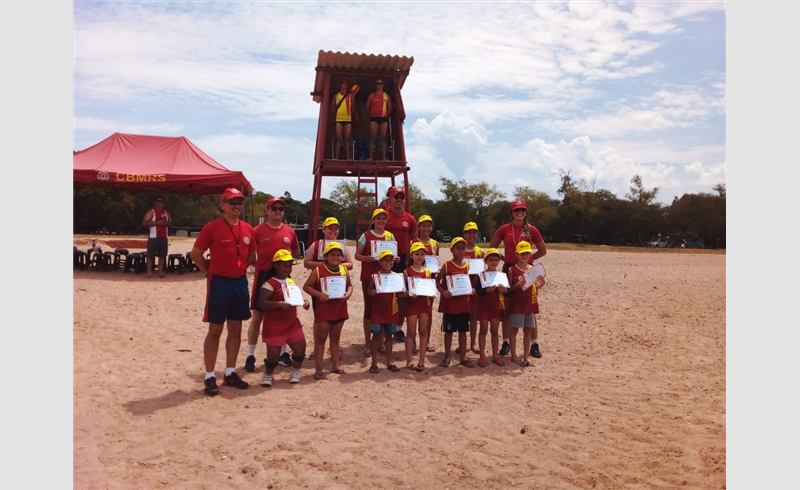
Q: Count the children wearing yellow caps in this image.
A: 11